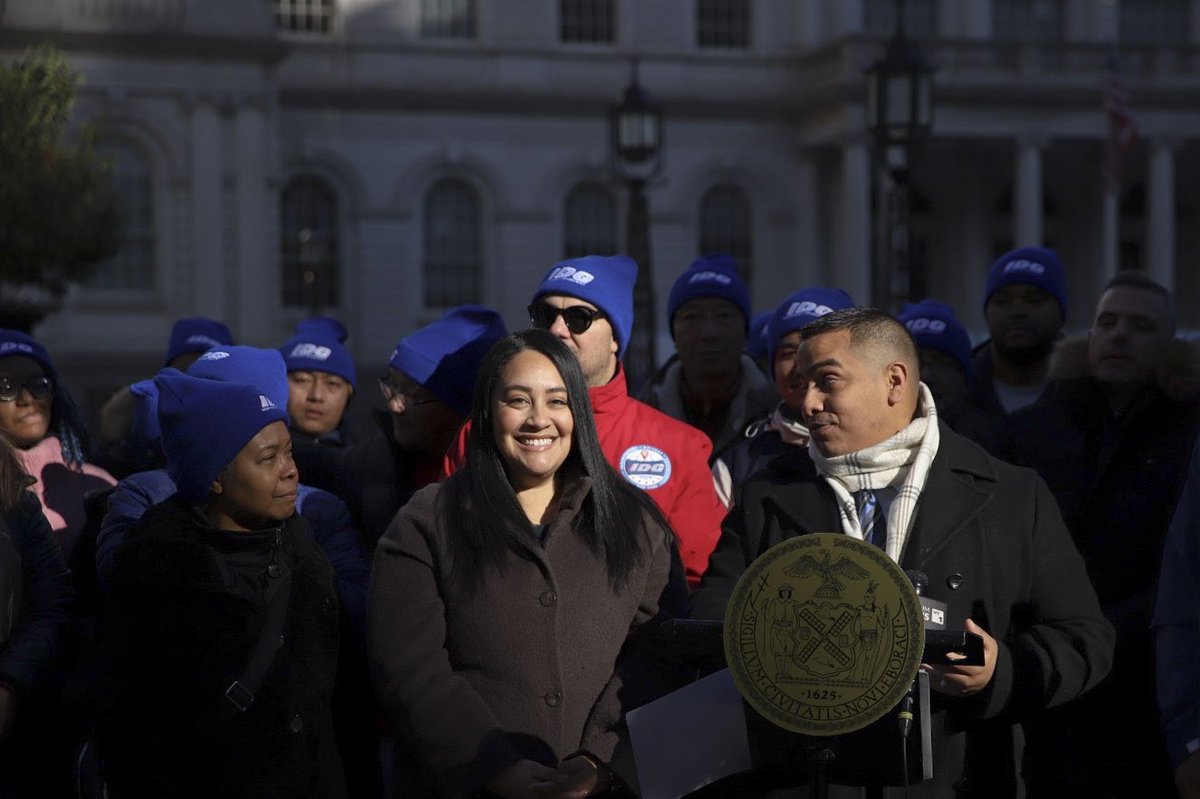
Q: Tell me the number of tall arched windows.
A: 5